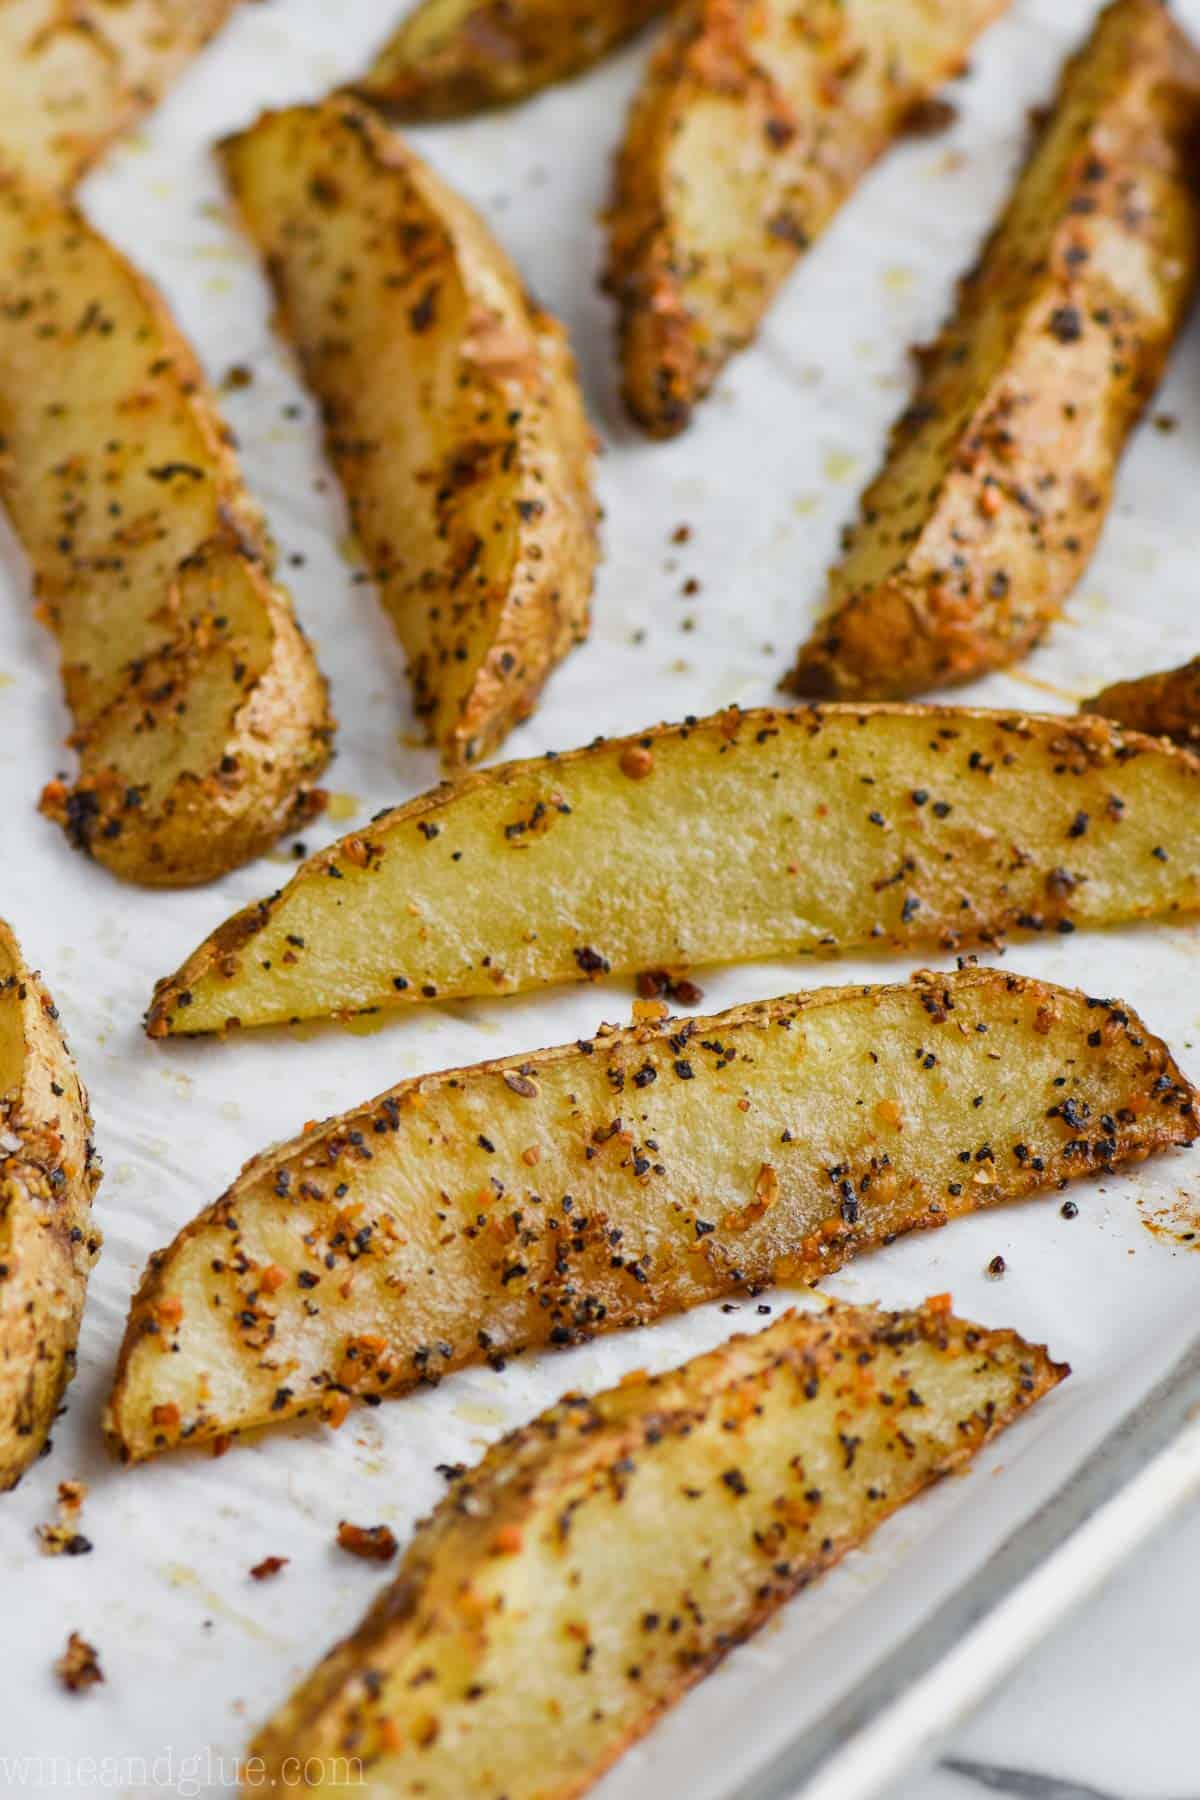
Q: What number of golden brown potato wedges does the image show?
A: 11